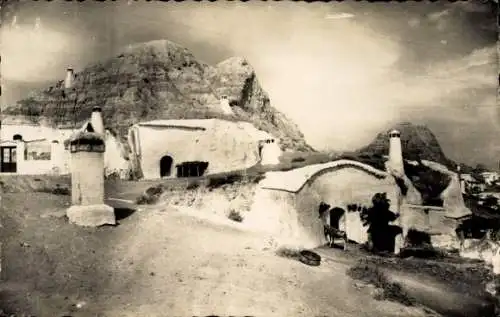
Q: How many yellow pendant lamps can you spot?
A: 0